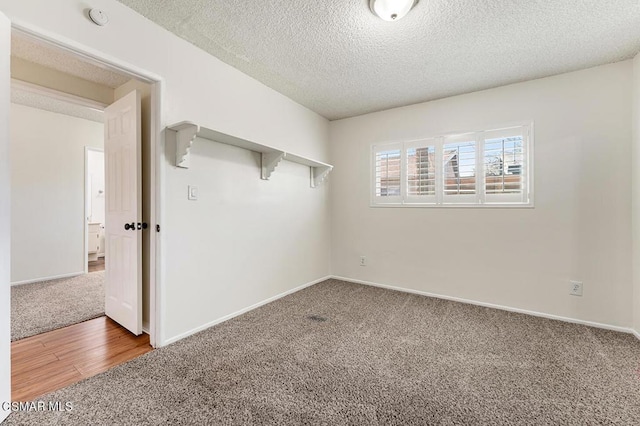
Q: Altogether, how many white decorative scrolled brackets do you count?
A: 3